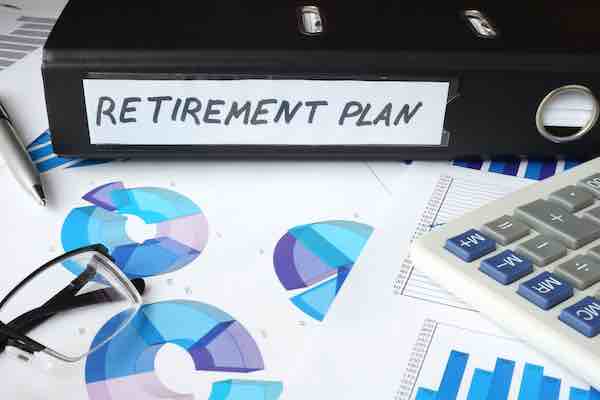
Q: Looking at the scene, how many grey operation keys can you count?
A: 4